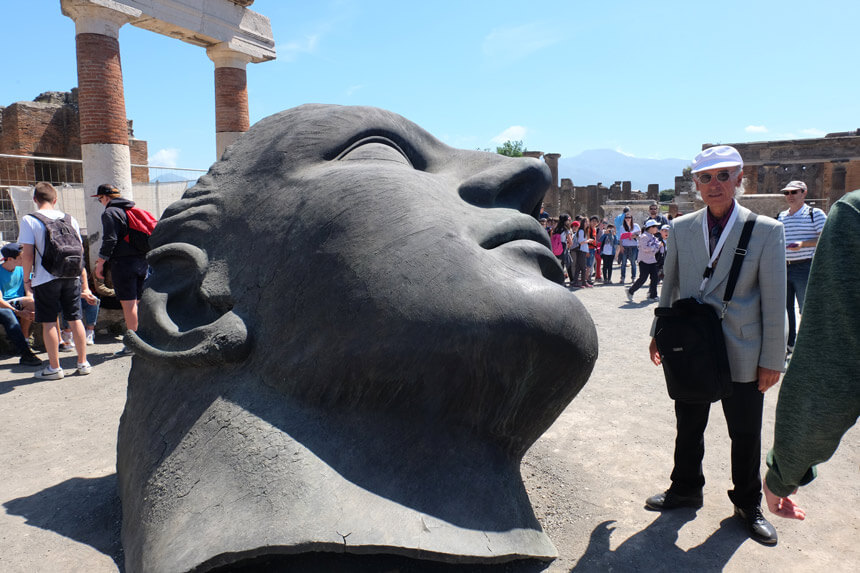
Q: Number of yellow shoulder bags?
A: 0